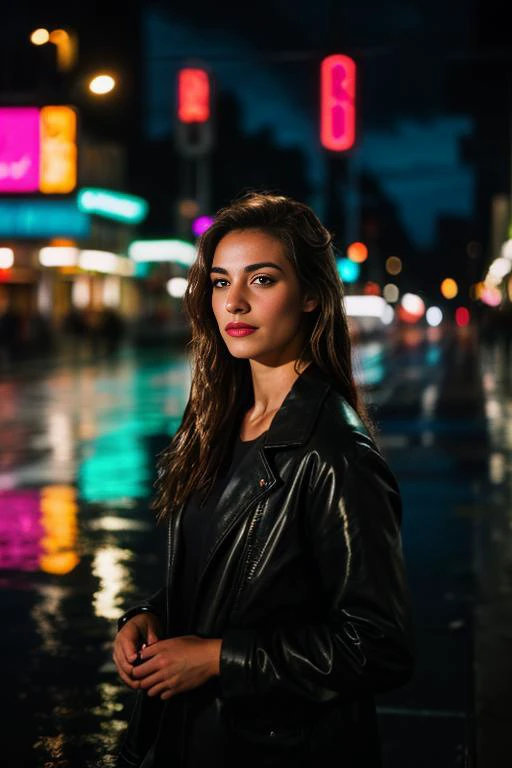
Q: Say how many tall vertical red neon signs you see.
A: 2